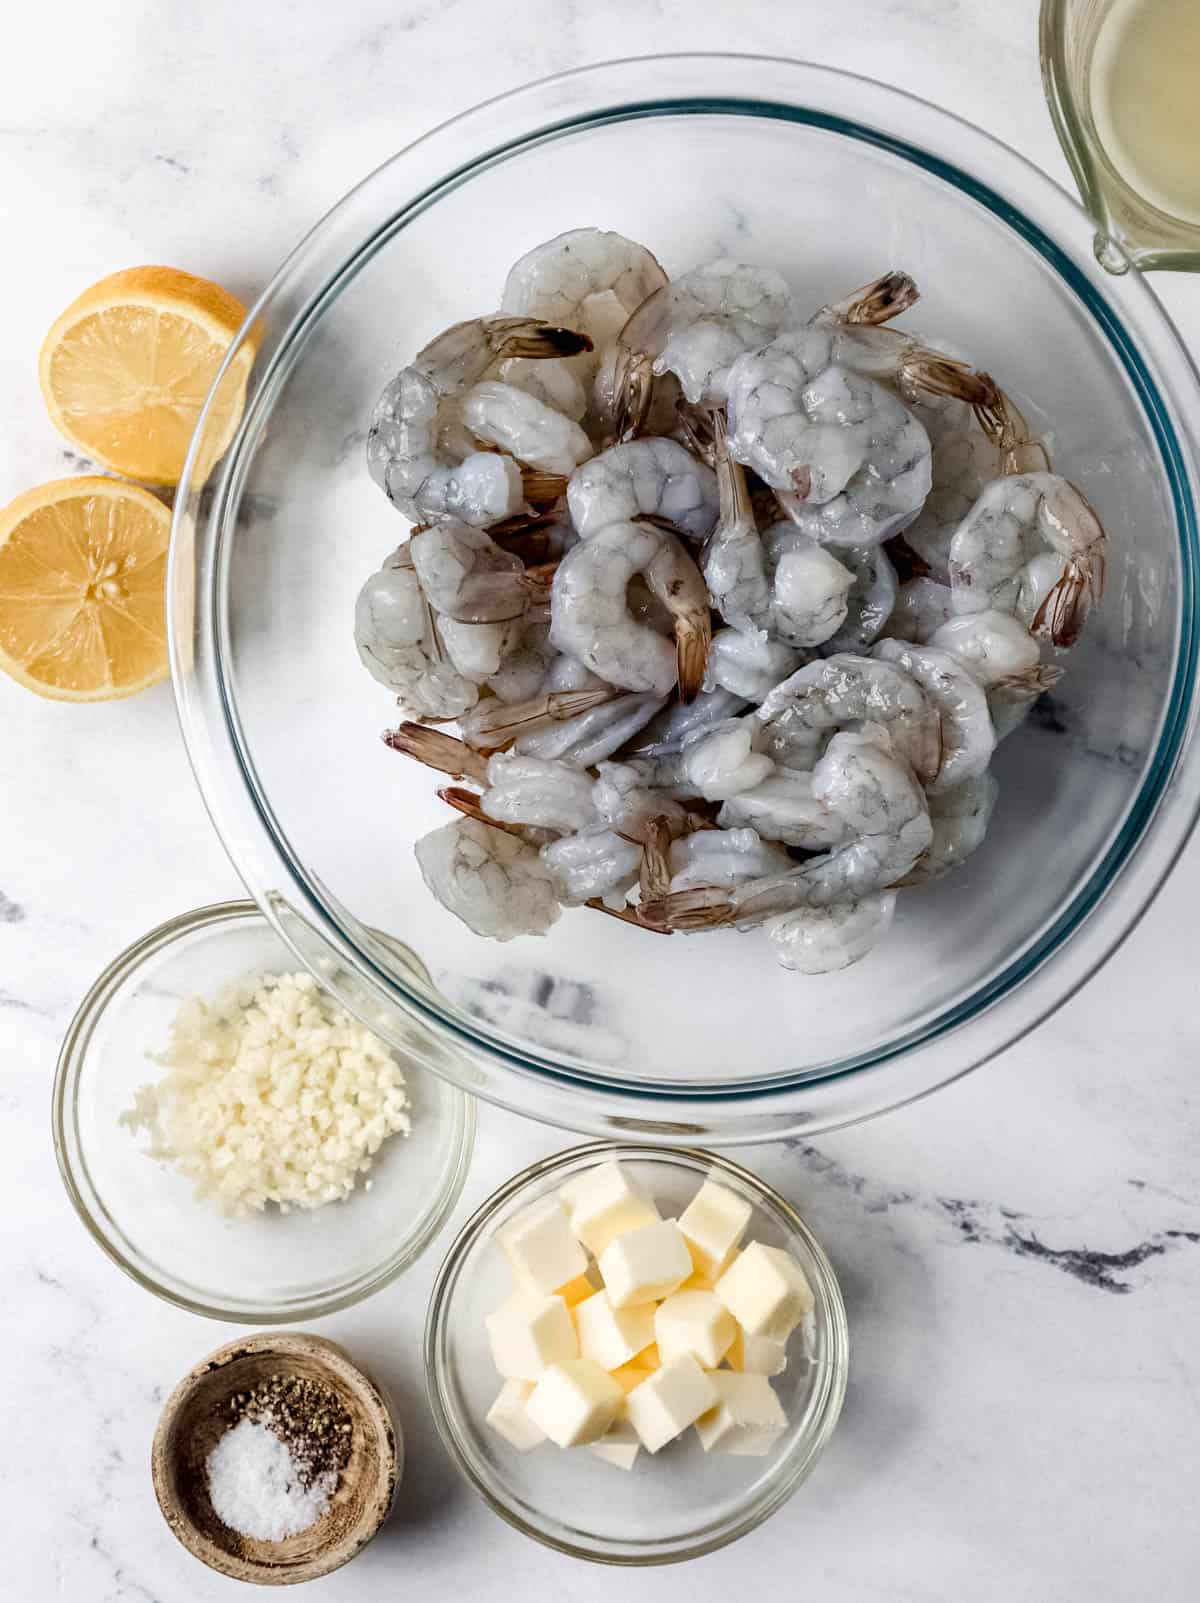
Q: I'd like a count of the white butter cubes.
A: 14